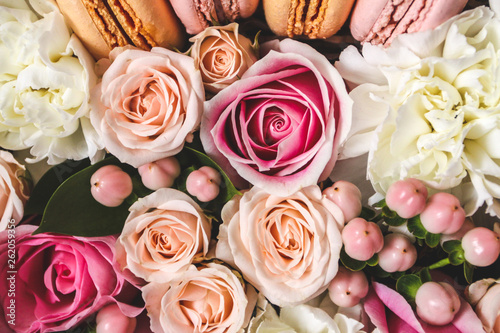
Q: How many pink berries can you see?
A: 12